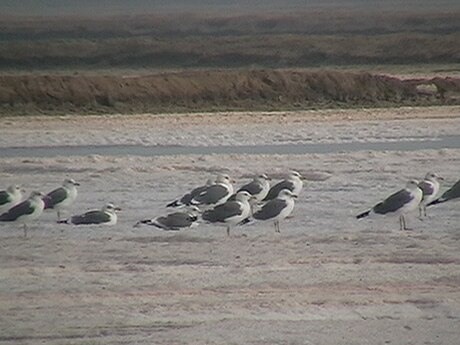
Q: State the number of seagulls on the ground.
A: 14